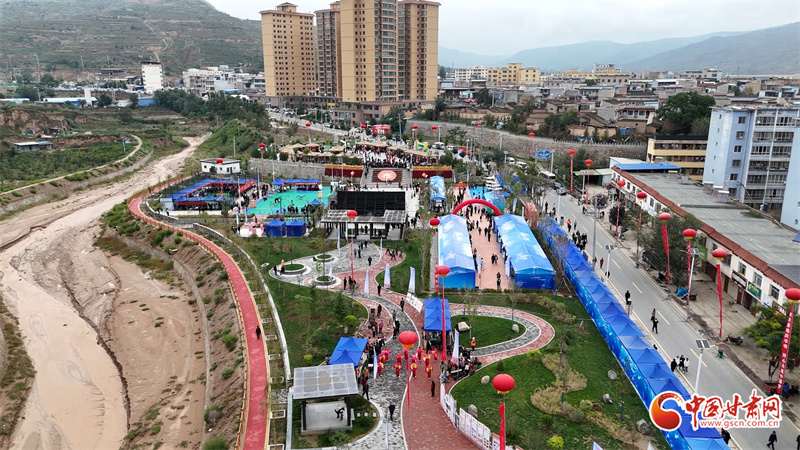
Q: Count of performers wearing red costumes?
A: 12